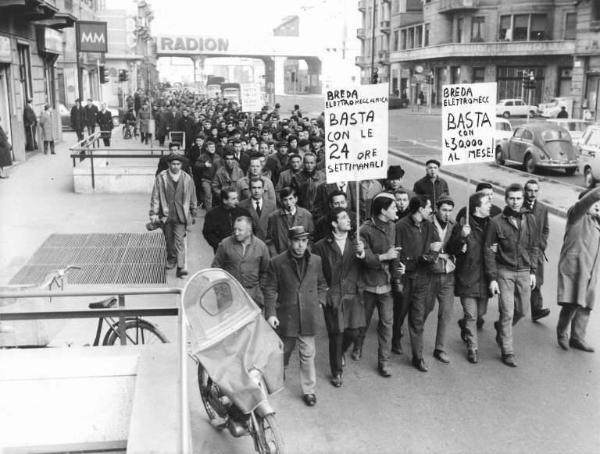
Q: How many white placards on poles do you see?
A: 3